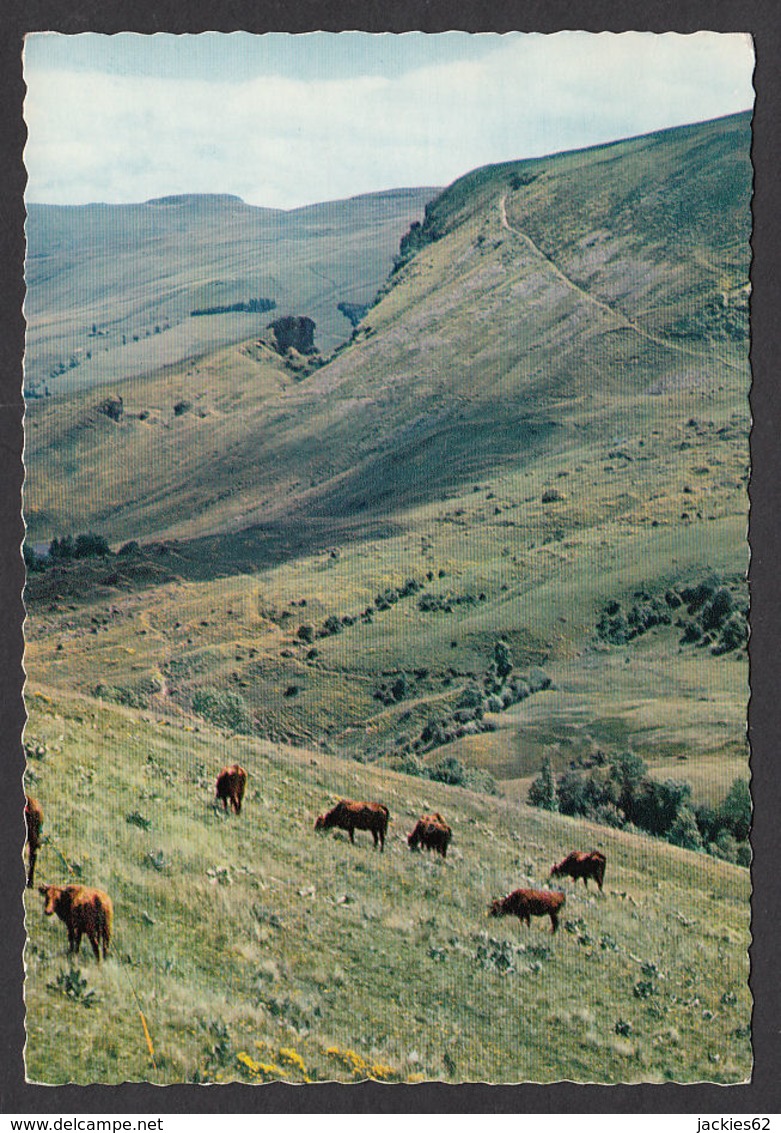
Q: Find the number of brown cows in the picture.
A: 7